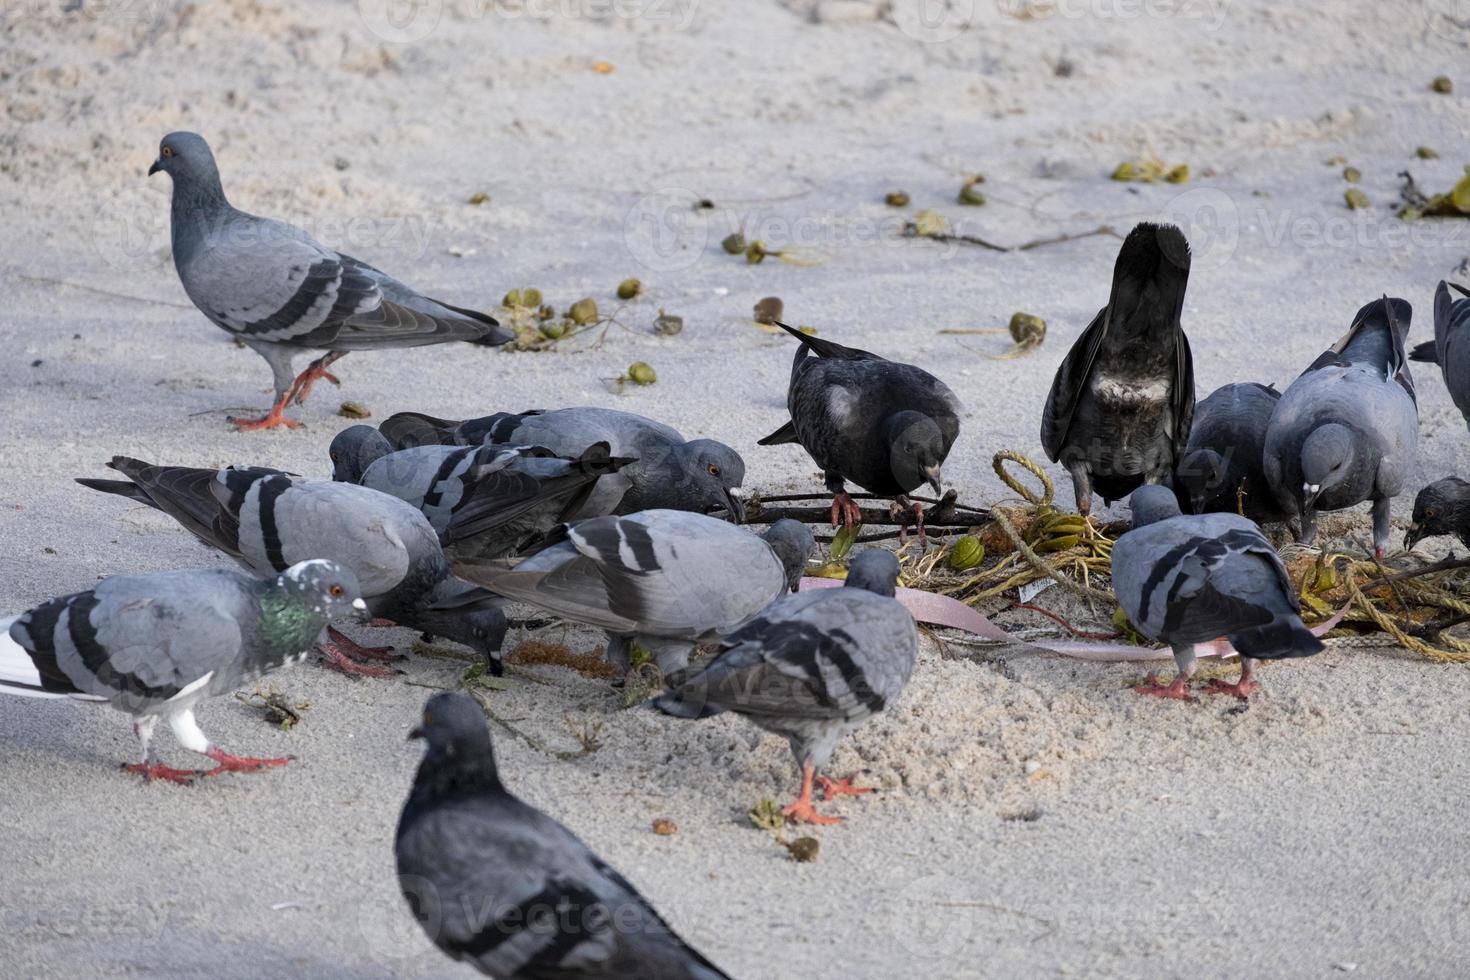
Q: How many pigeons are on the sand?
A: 15